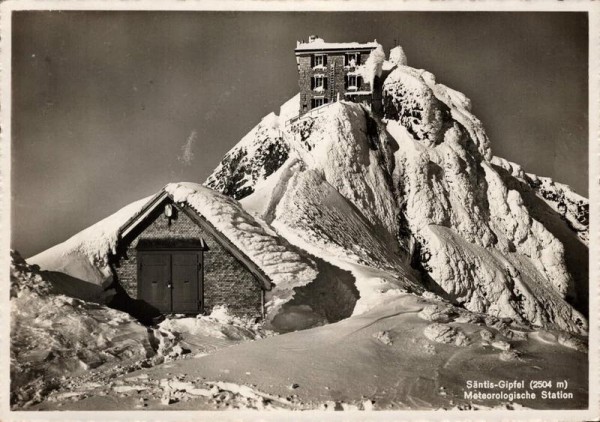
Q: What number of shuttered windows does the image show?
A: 5